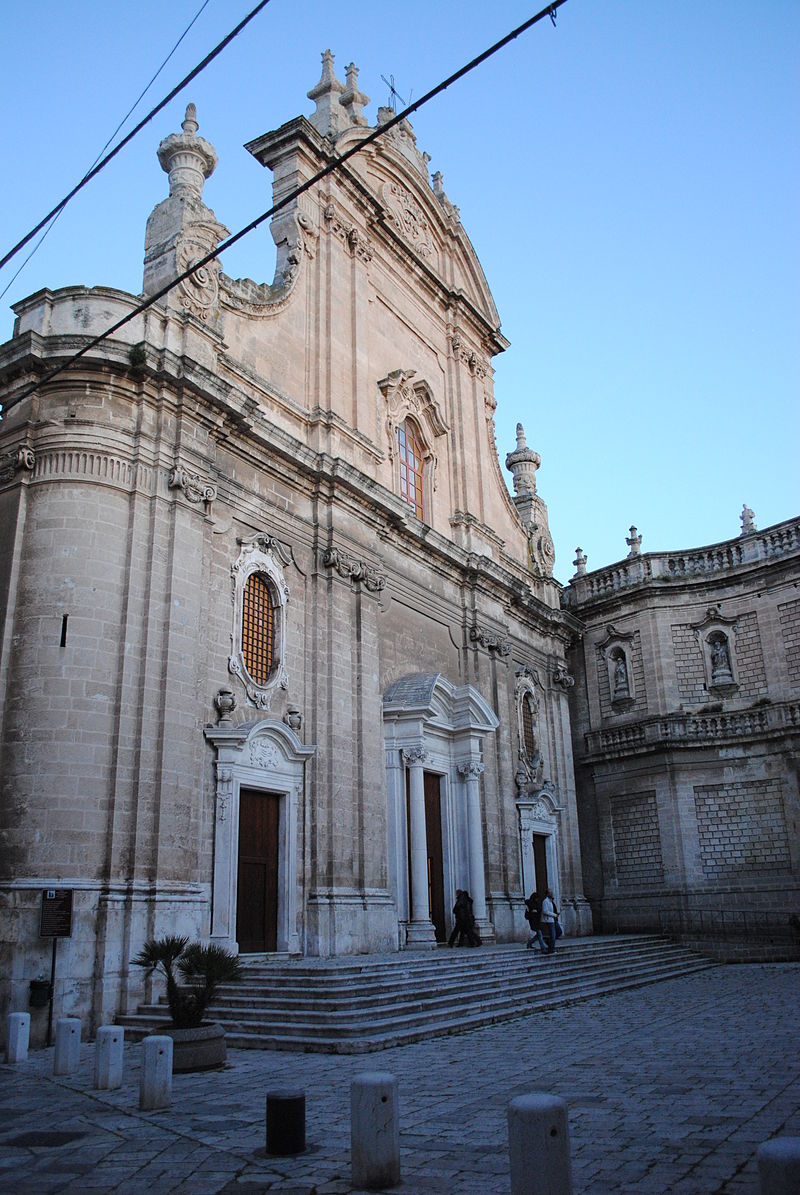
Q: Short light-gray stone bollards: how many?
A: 7